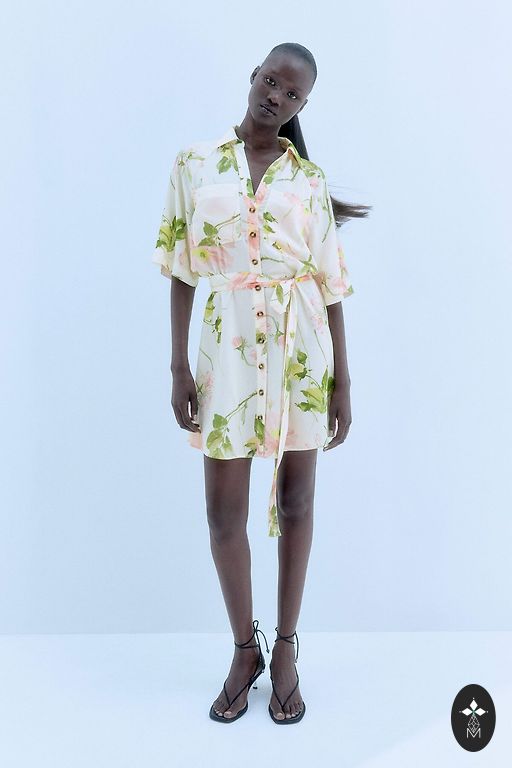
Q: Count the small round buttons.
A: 9